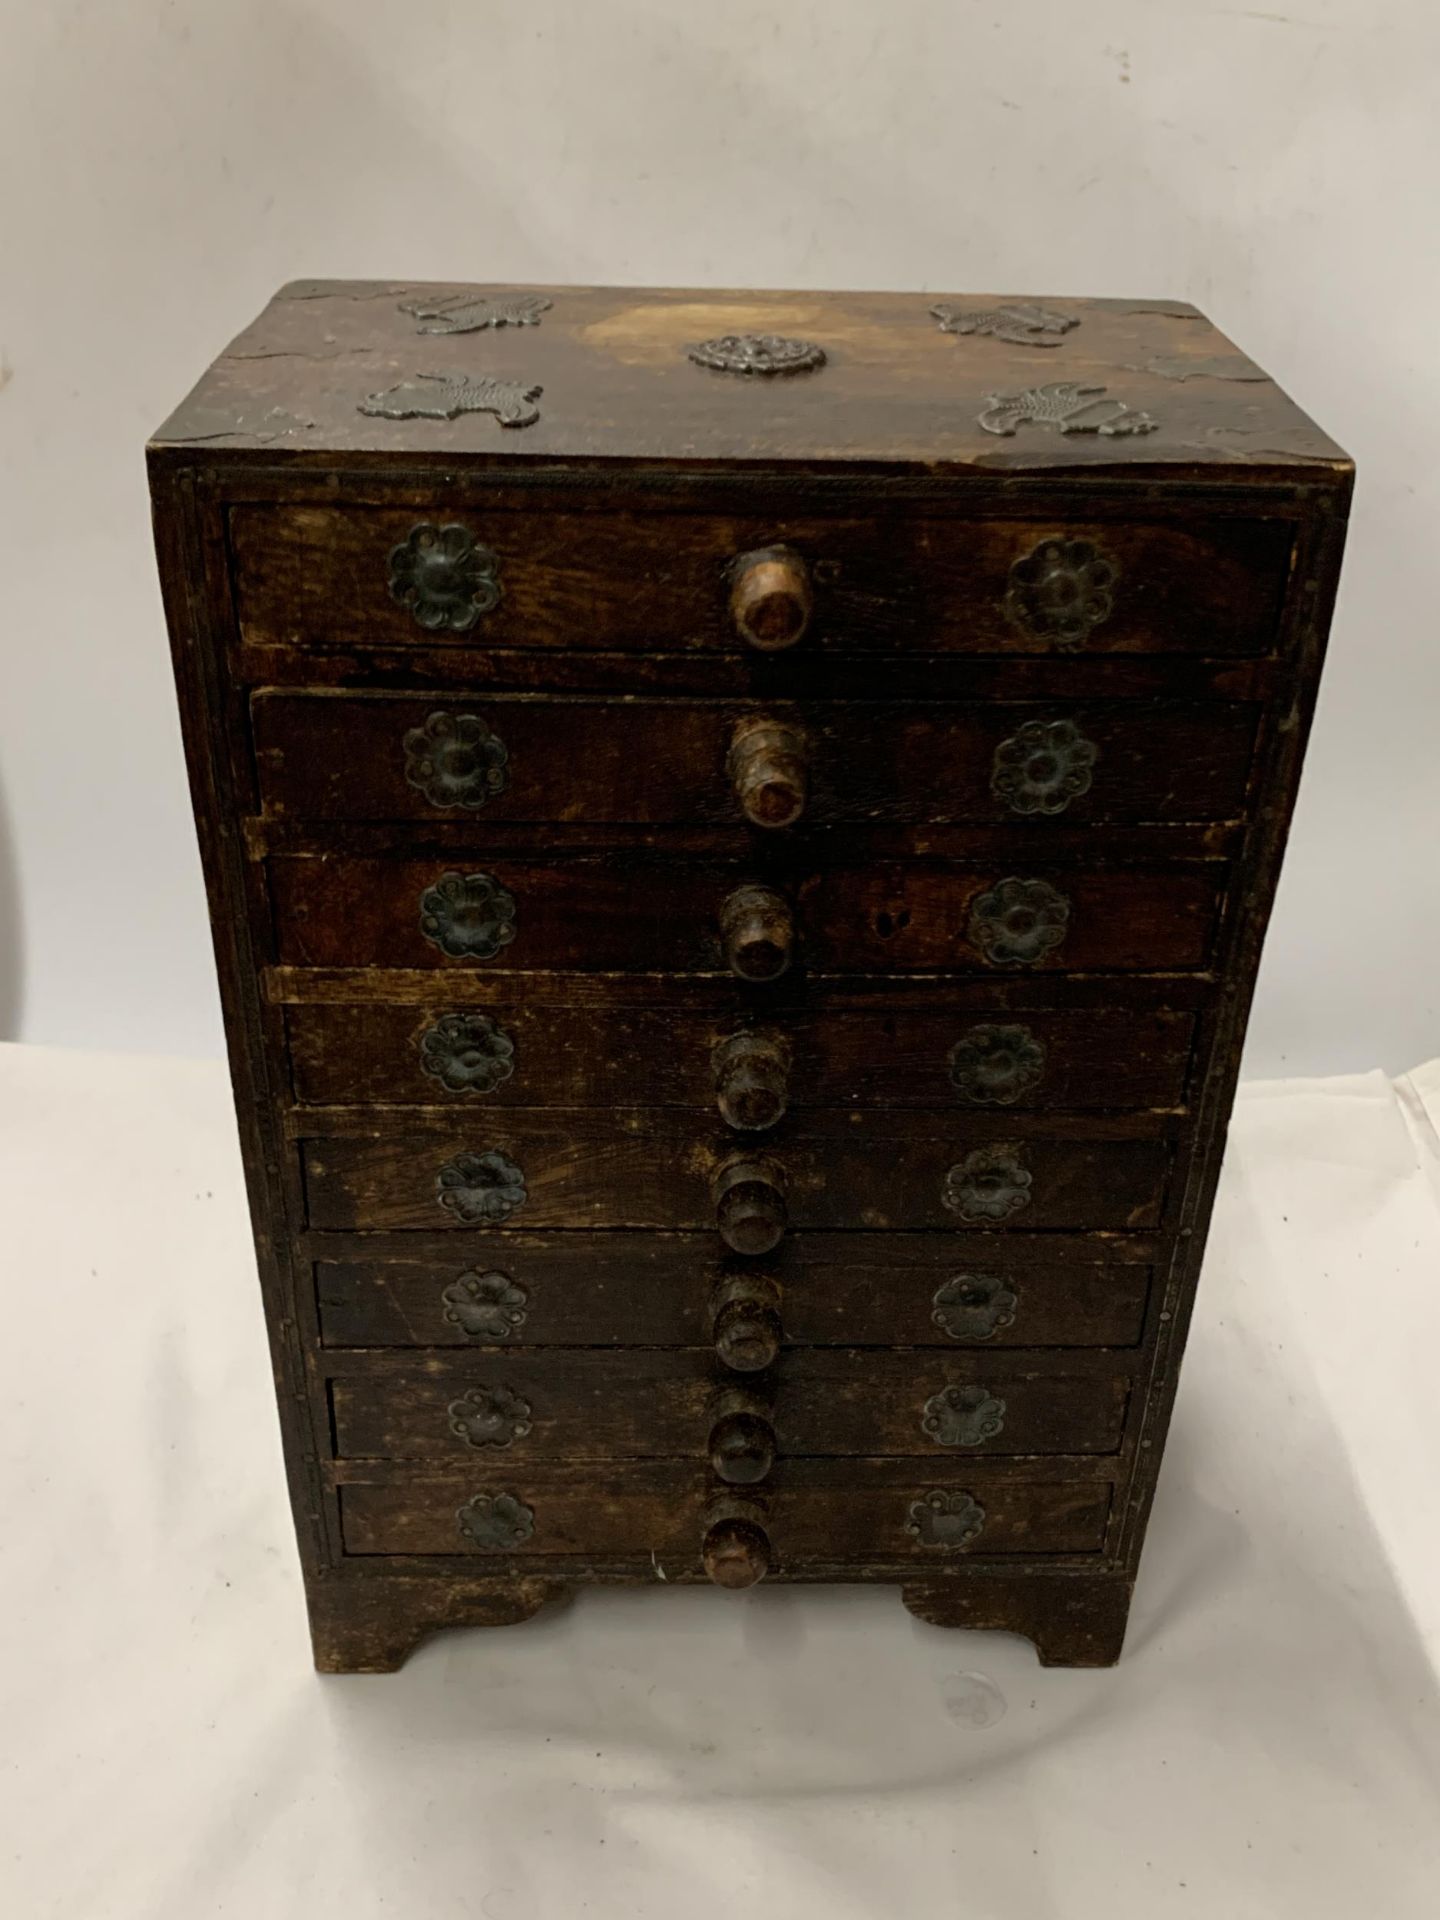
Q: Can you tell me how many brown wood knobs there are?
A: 8